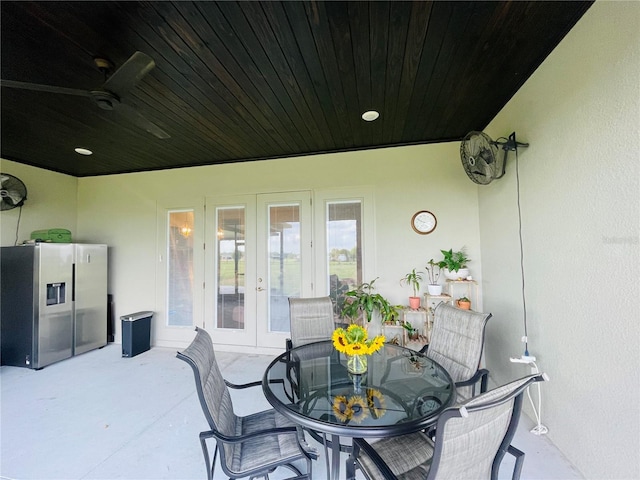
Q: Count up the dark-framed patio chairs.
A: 4